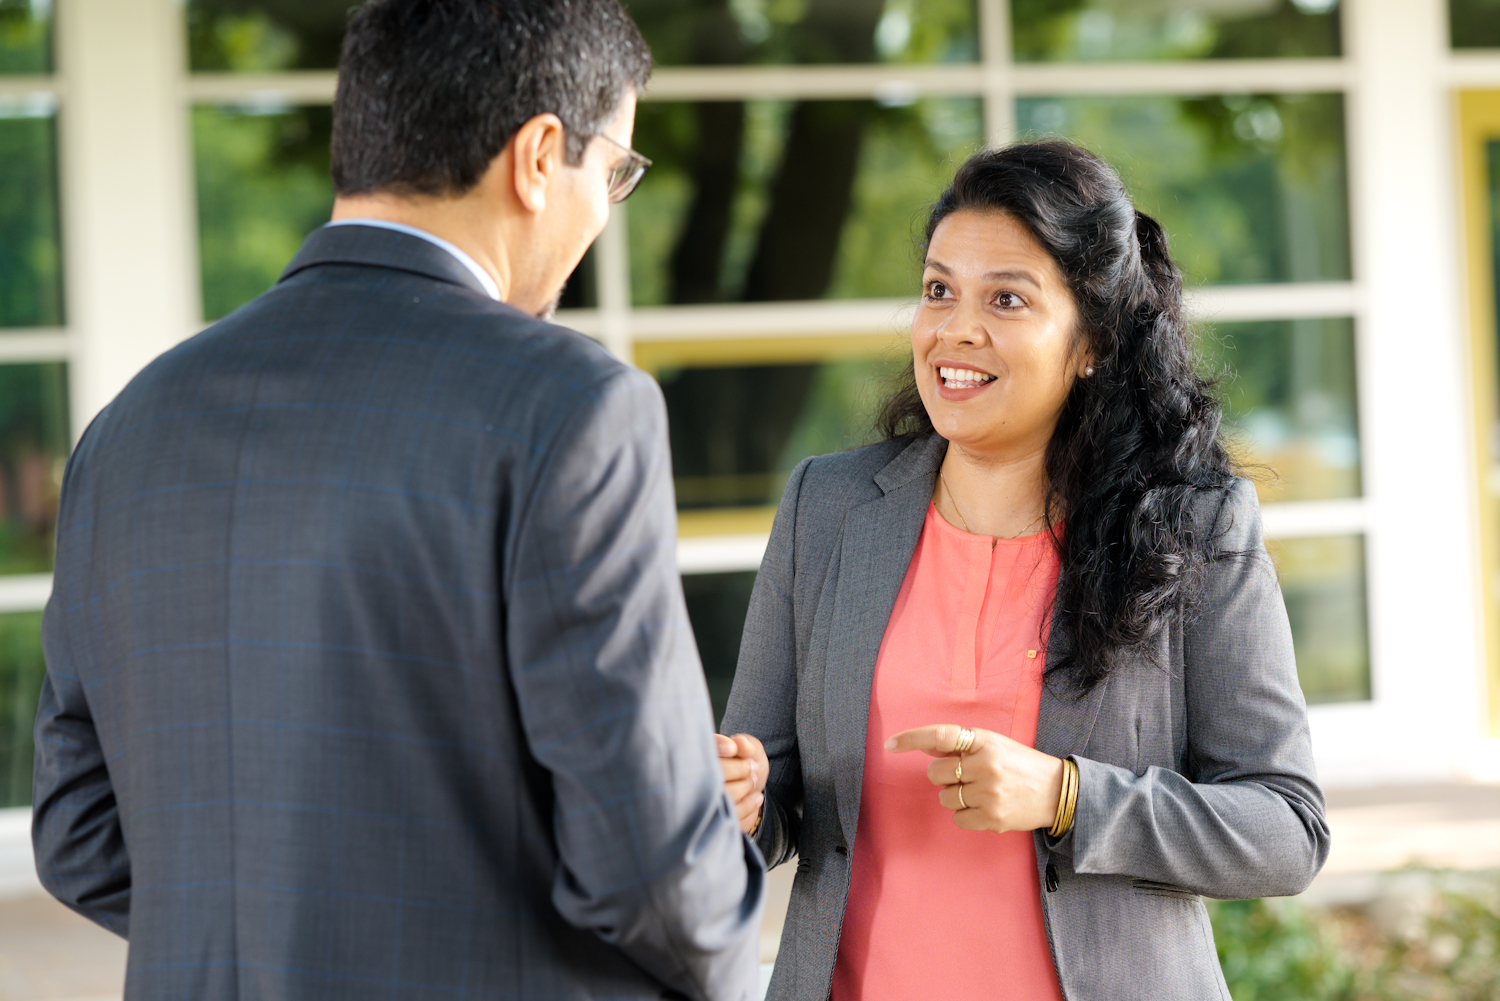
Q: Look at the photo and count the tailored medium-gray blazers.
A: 1